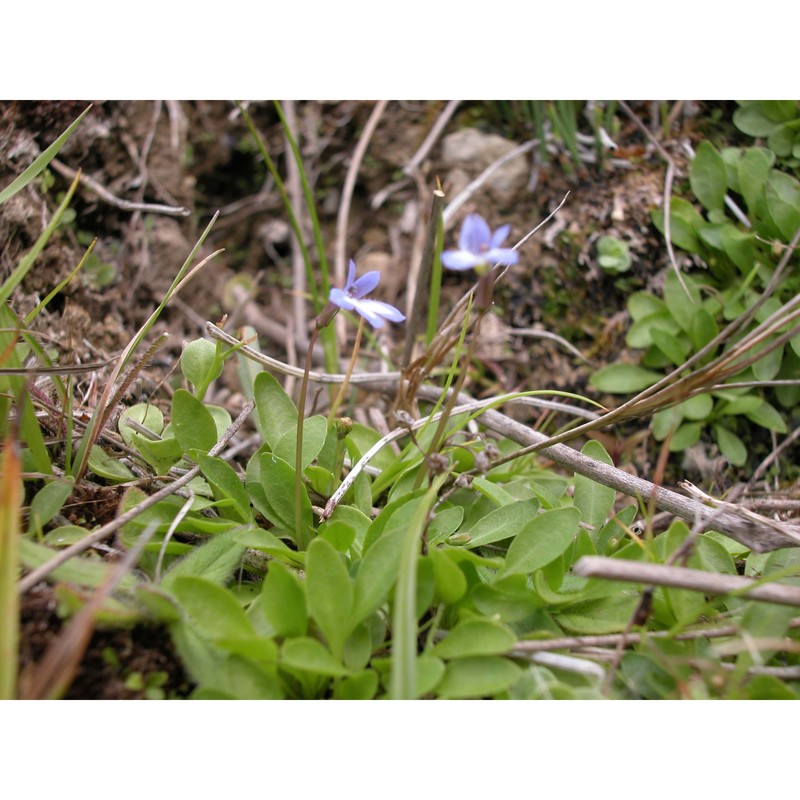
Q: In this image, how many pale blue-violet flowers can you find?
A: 2